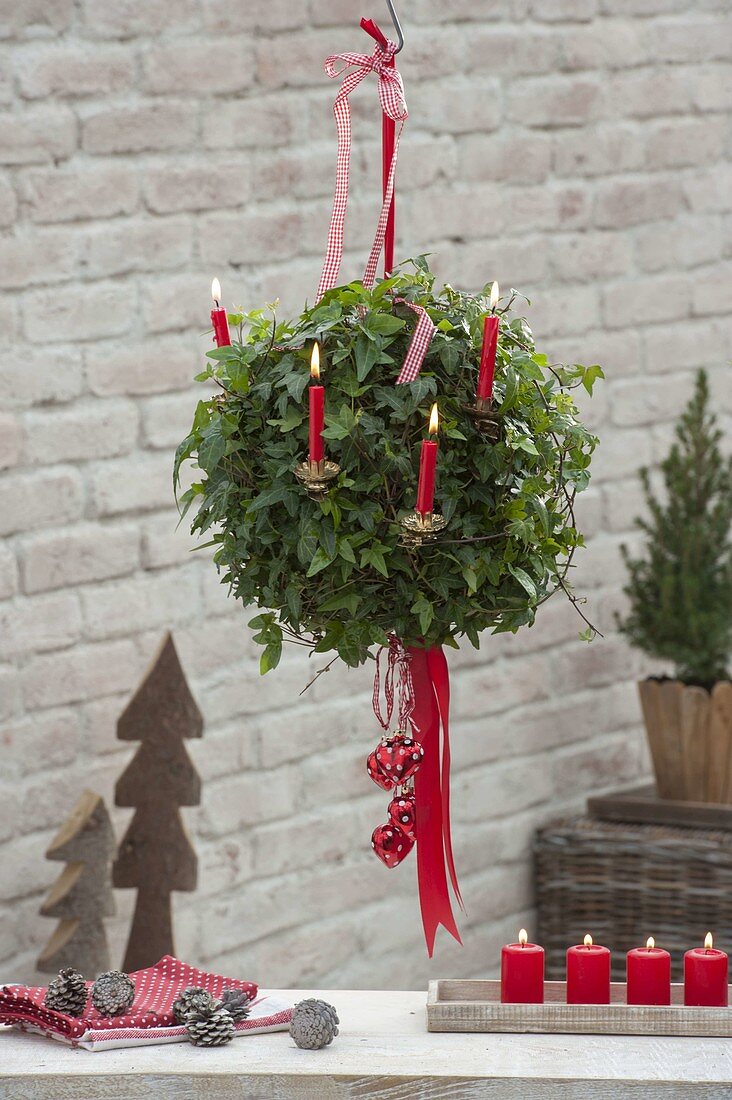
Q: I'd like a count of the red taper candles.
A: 4